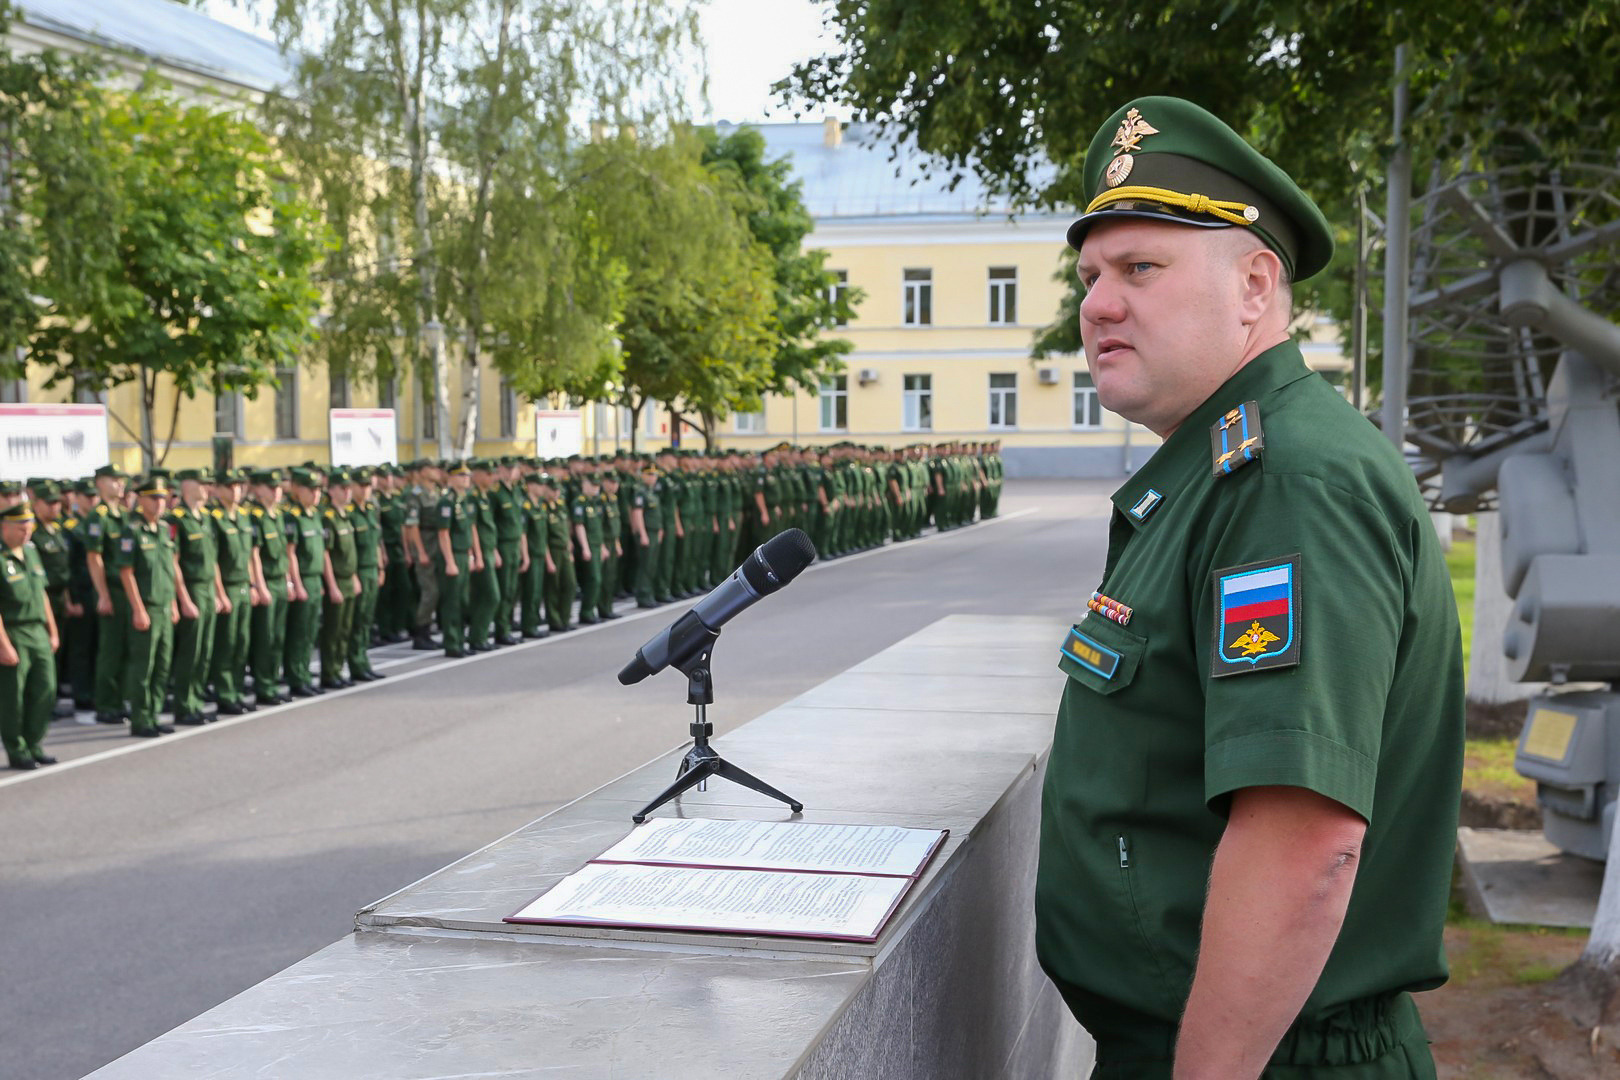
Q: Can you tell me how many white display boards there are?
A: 3